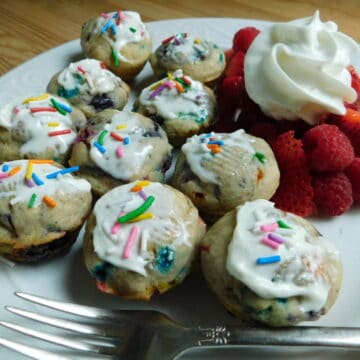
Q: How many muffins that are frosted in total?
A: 10